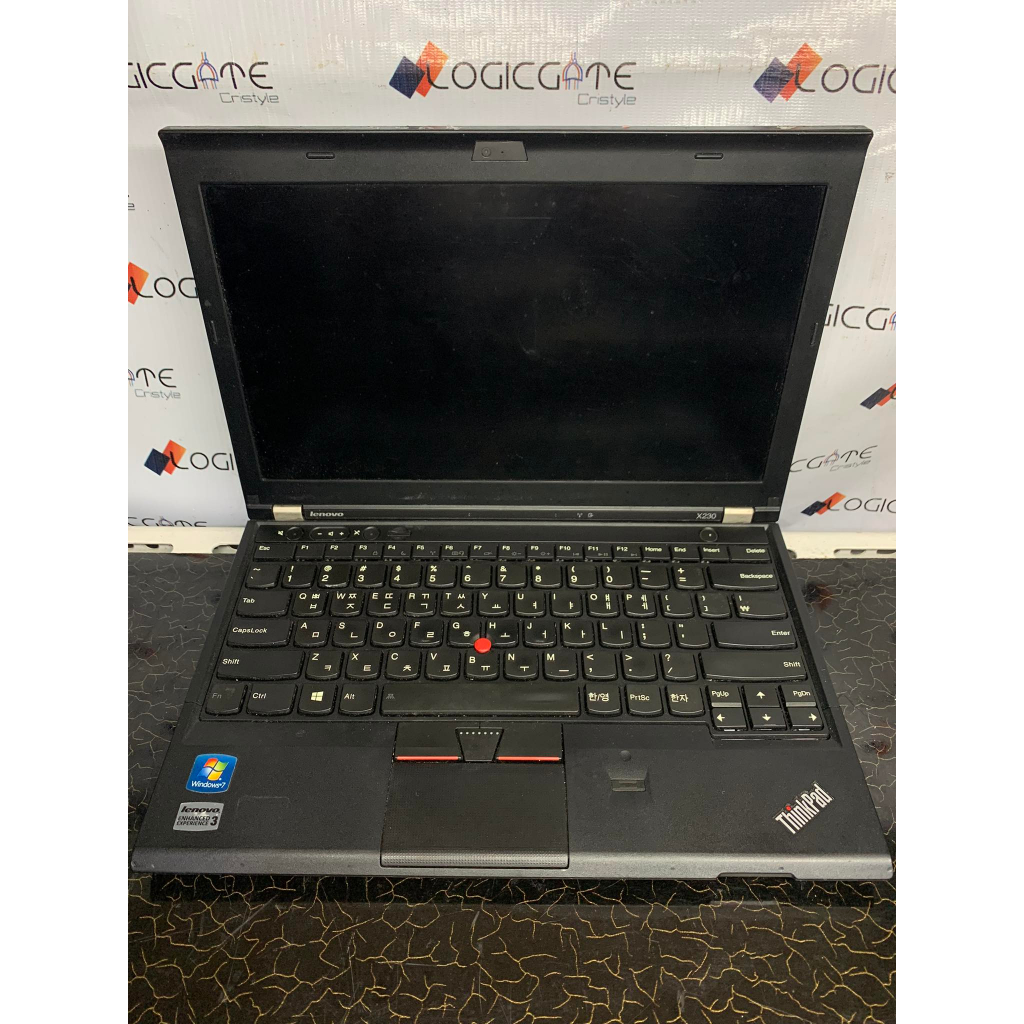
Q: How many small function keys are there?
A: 12